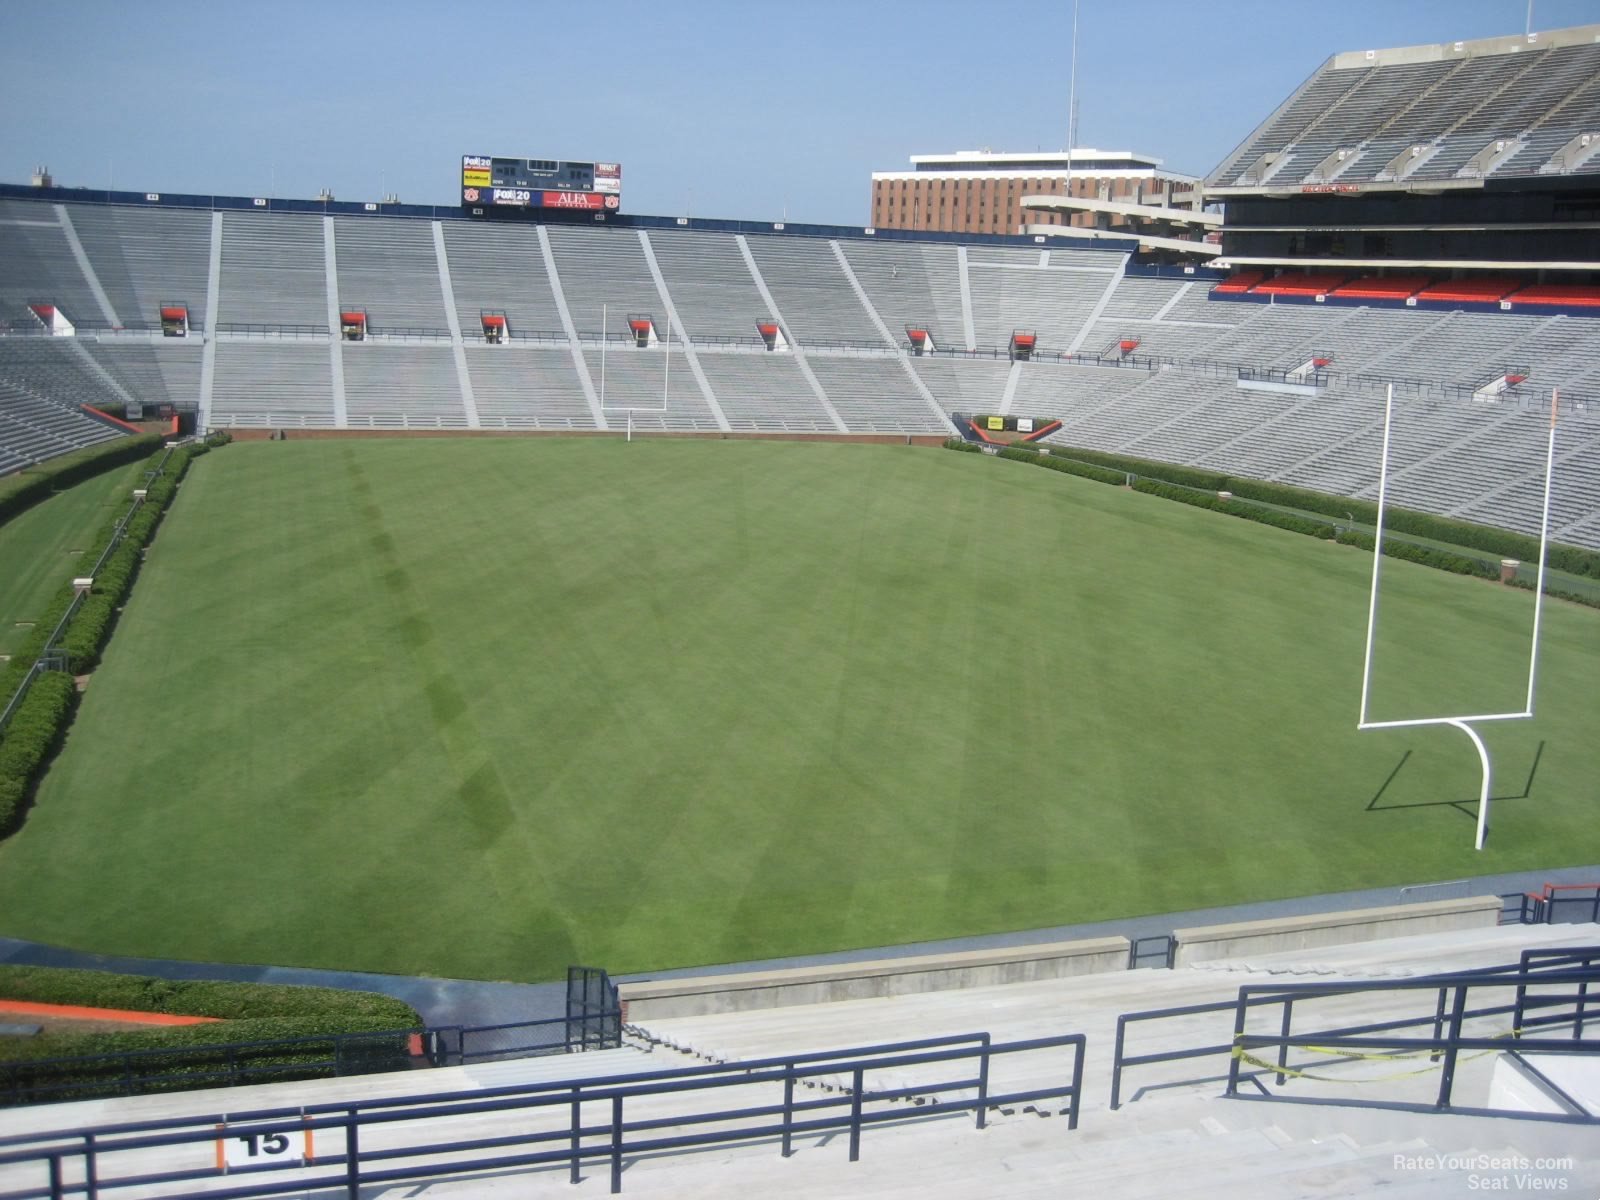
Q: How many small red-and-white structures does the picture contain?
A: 11